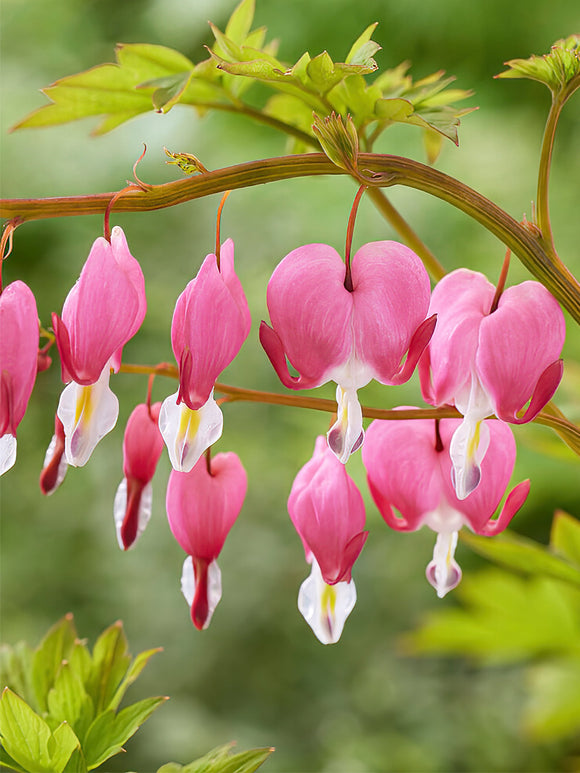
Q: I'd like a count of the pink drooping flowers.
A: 10